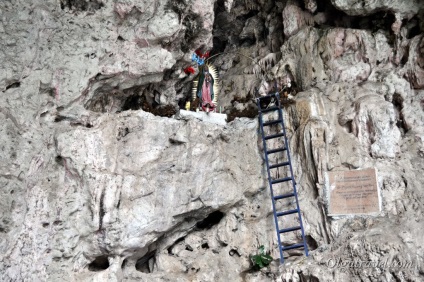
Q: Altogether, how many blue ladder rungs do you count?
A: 11